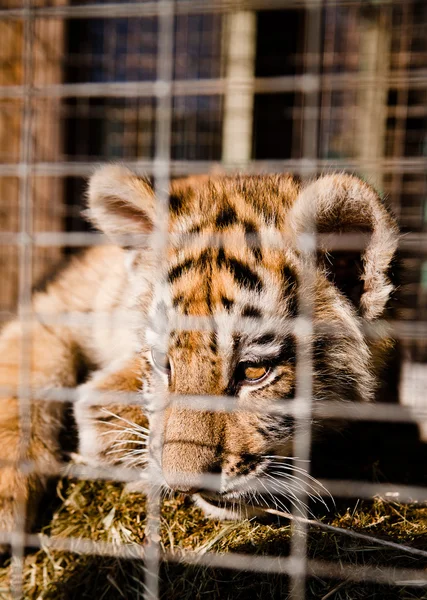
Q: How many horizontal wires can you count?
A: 8